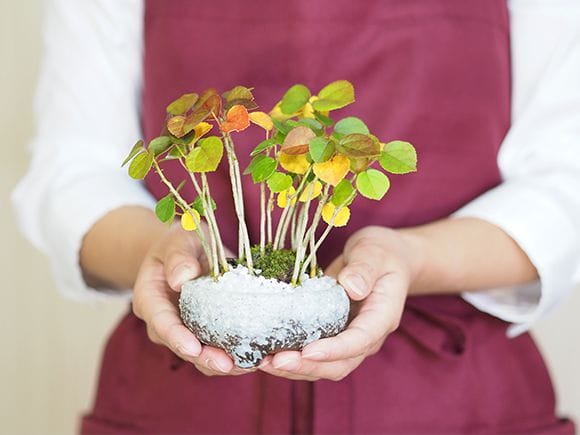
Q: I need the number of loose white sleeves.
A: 2